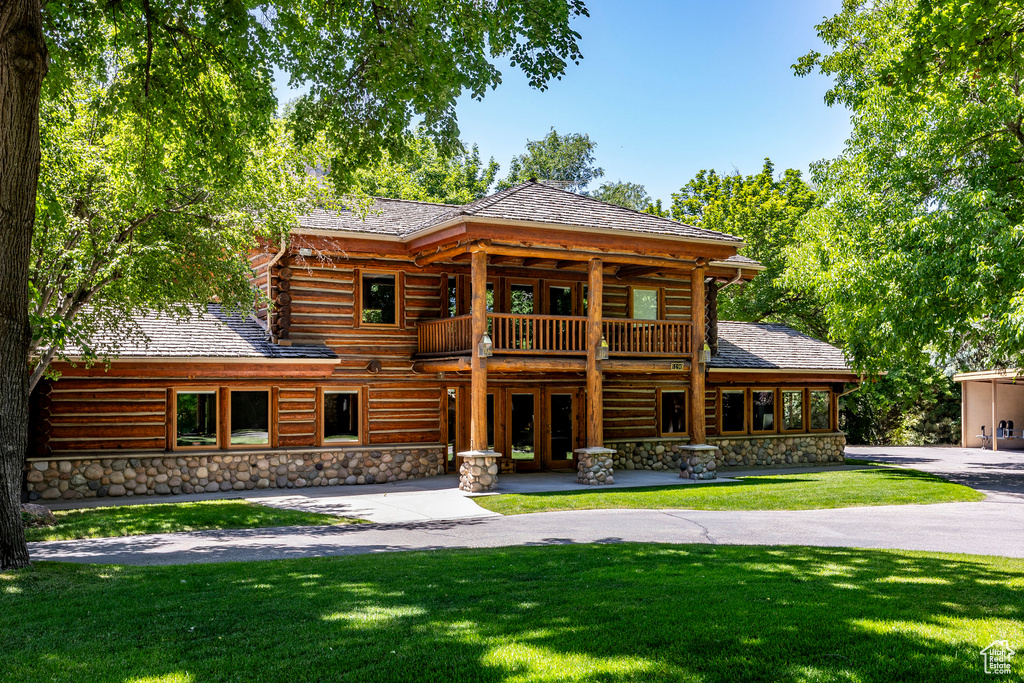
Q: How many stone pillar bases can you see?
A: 3